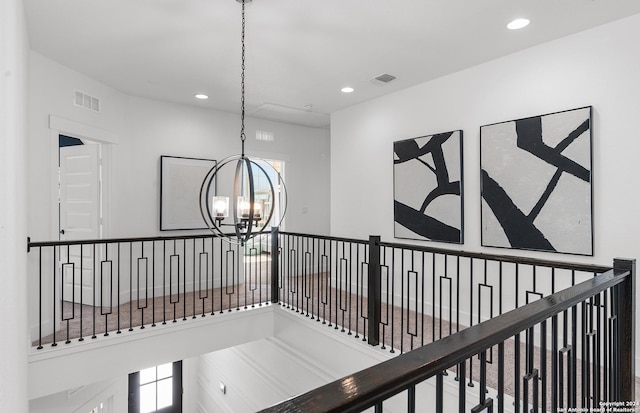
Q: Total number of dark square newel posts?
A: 3